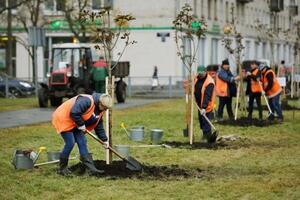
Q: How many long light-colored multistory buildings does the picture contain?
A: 1